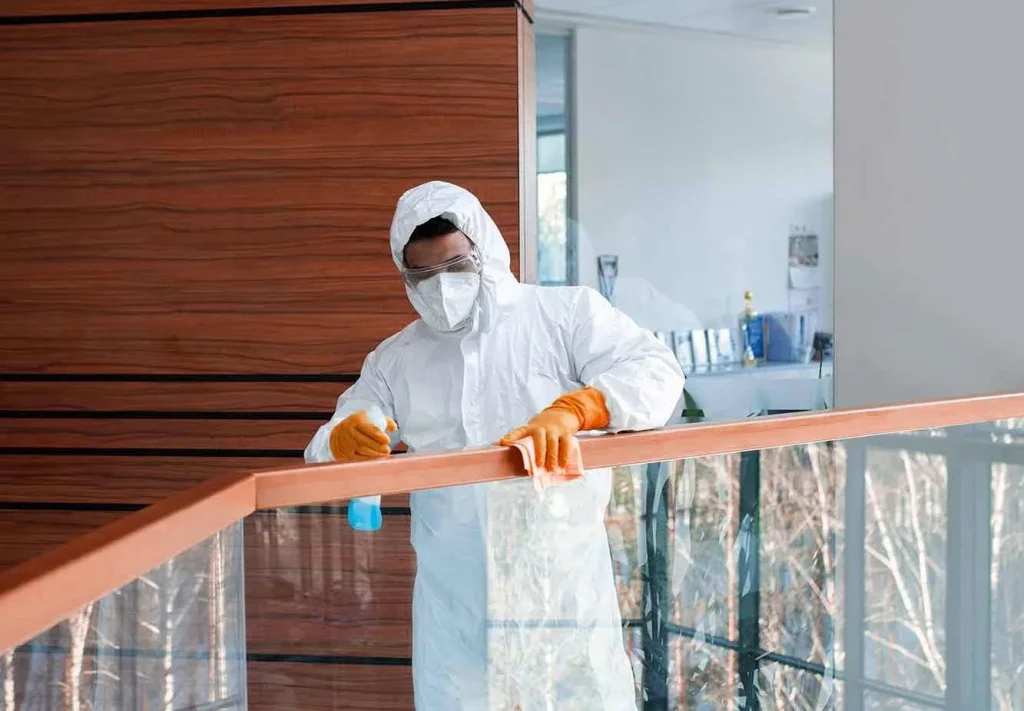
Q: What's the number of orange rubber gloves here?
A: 2